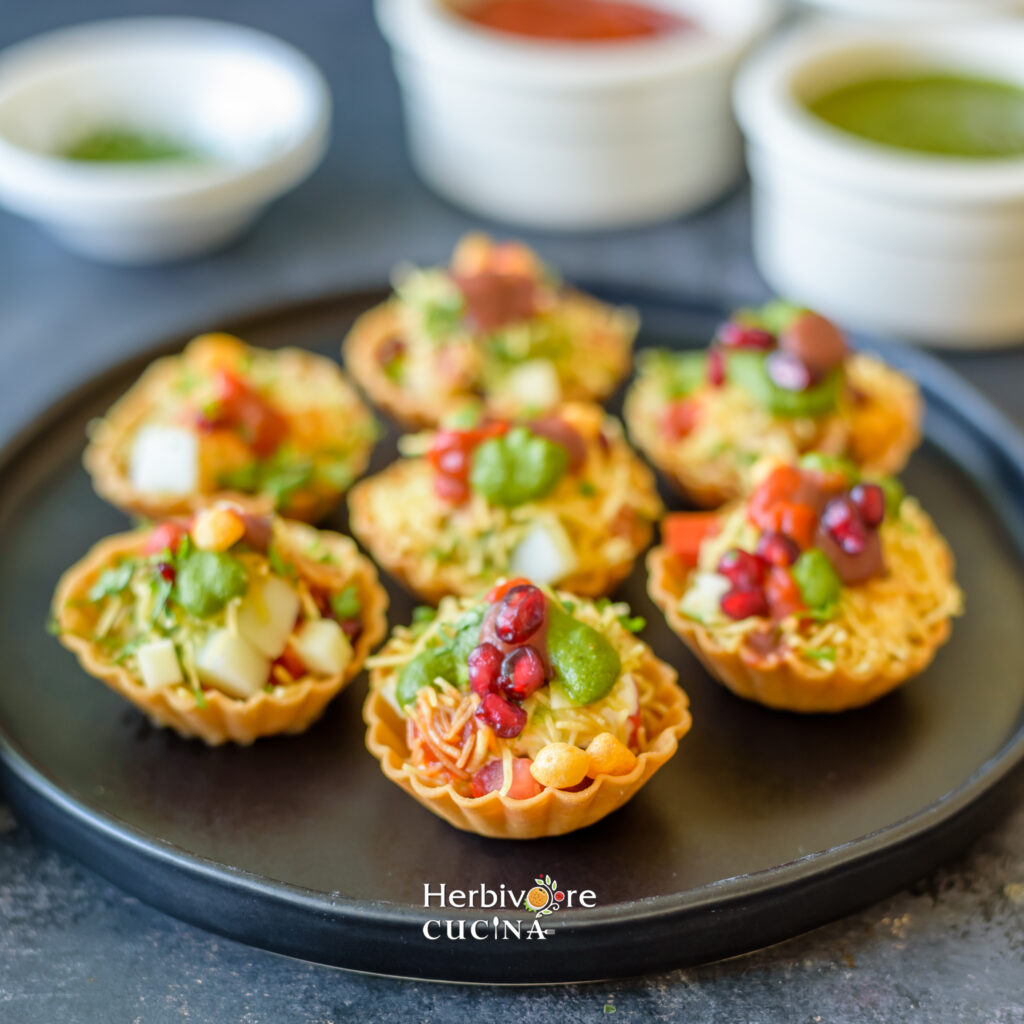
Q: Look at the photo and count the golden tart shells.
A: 7